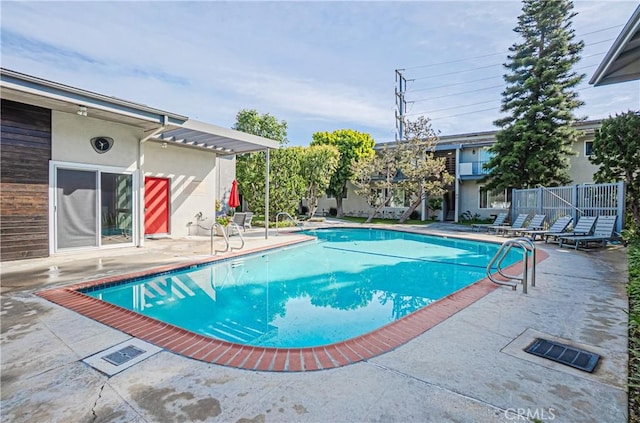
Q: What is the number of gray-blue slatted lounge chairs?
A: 6